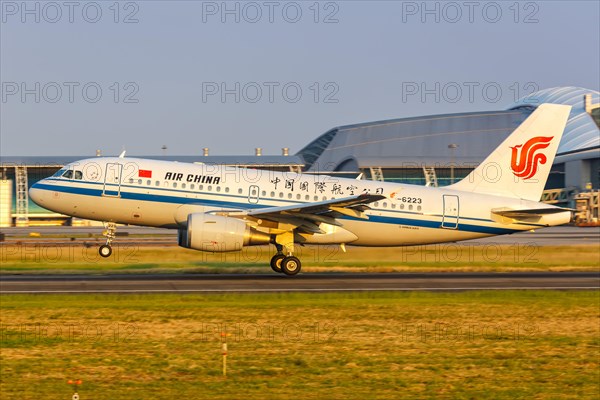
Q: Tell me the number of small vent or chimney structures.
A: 4